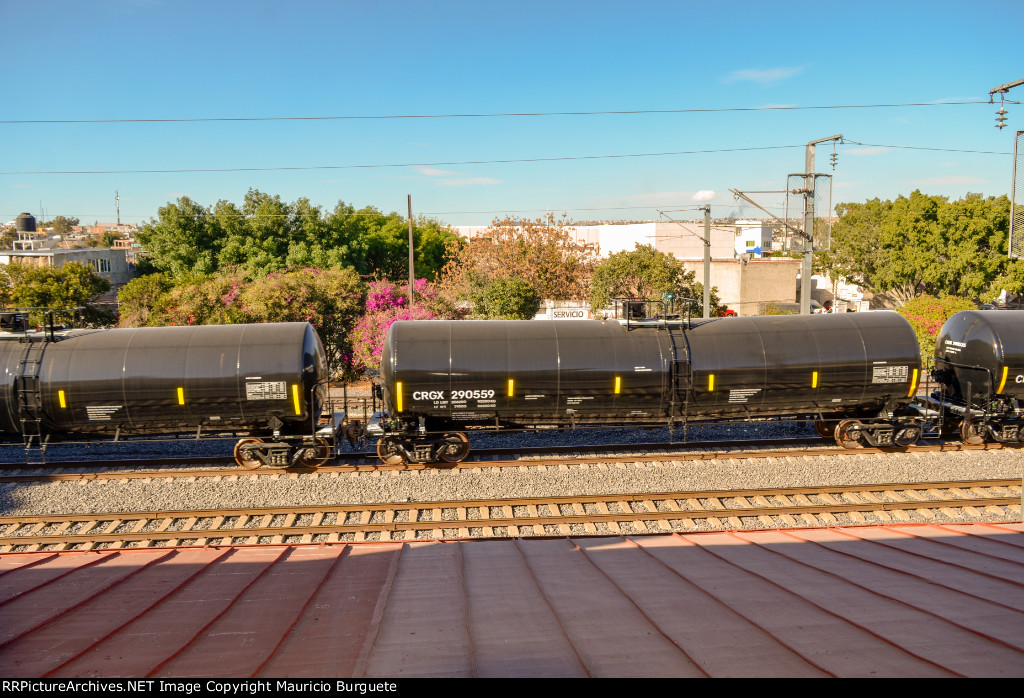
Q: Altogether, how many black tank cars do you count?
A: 3